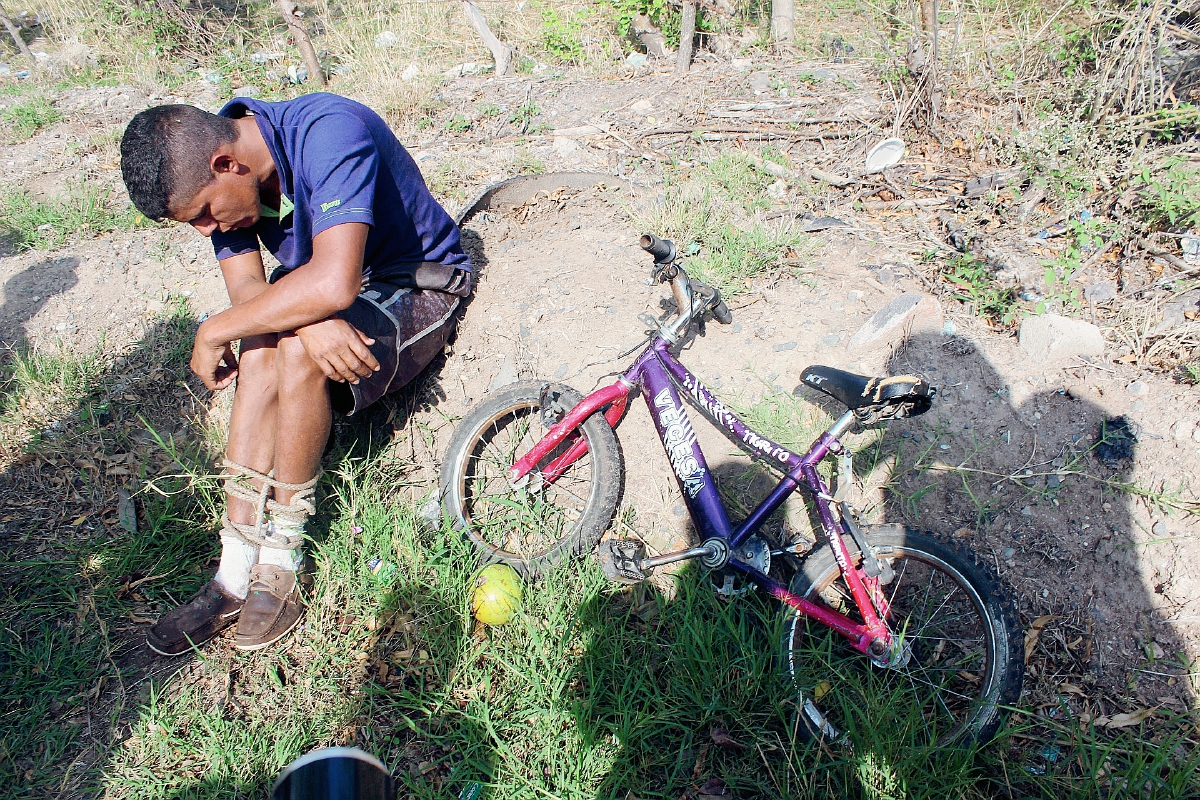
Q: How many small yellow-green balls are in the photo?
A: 1